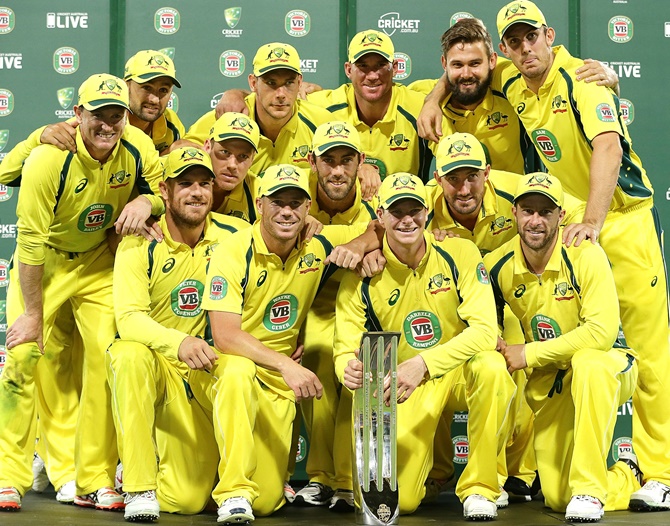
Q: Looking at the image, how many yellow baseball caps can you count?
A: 12